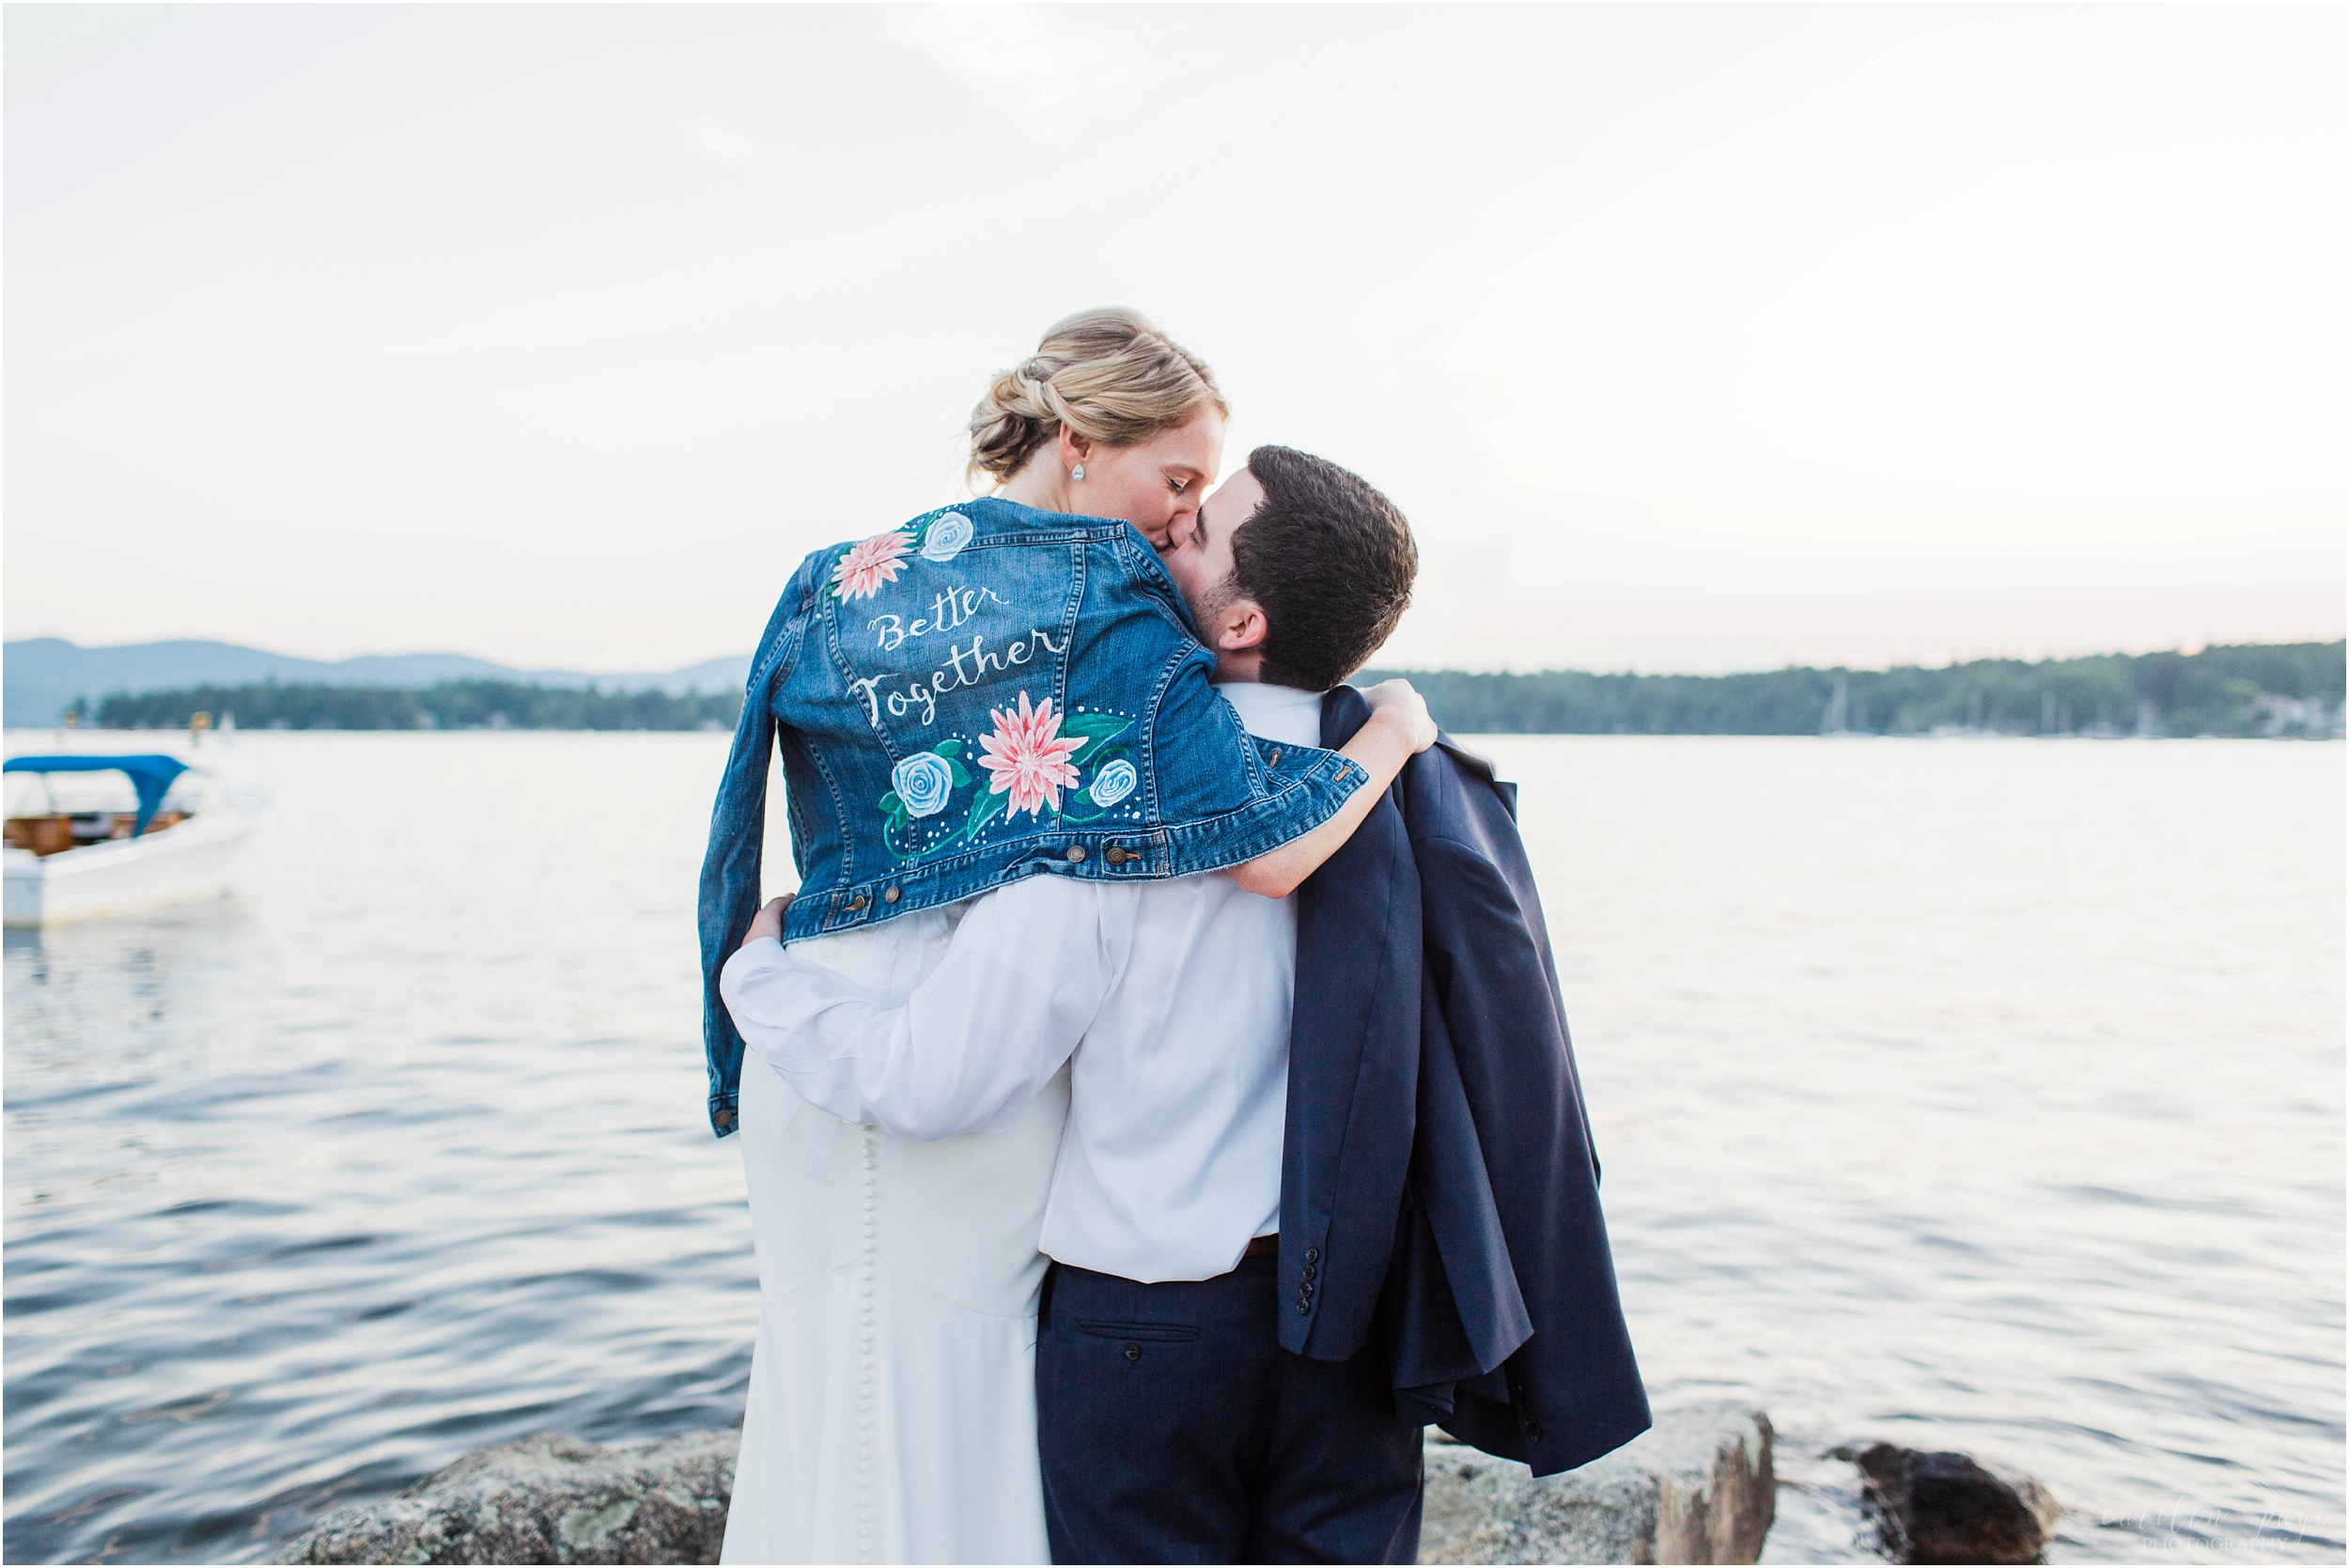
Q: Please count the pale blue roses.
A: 3